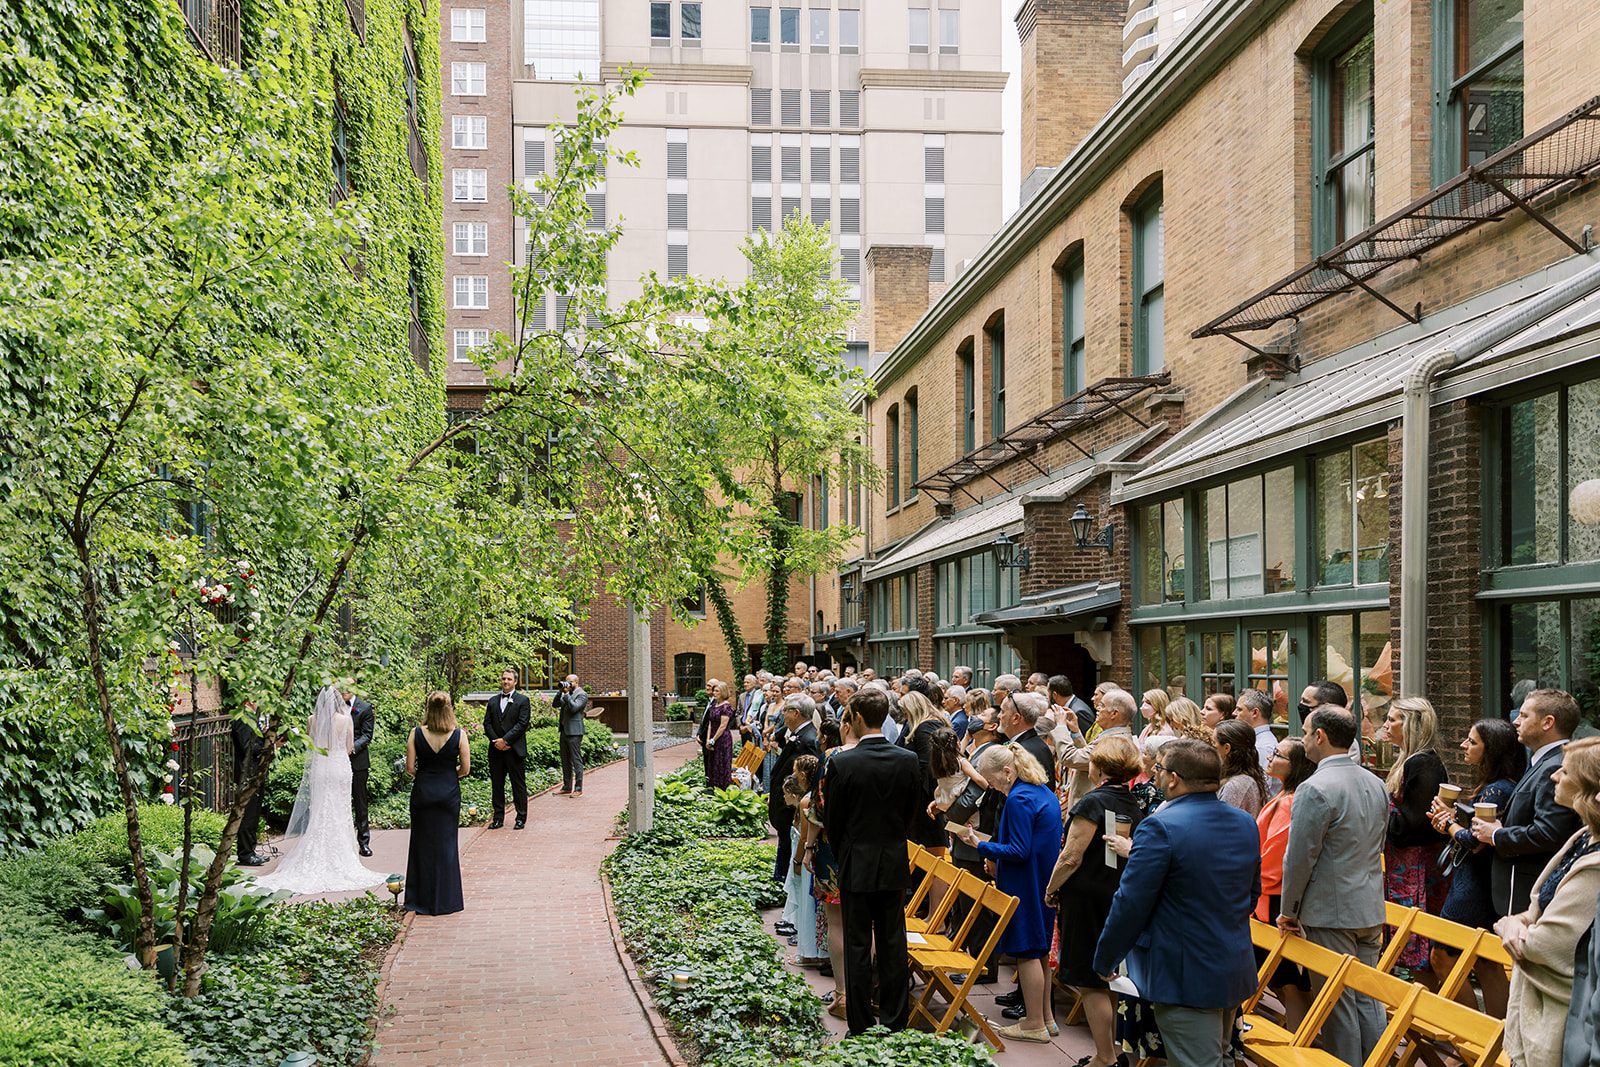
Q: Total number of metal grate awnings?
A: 2